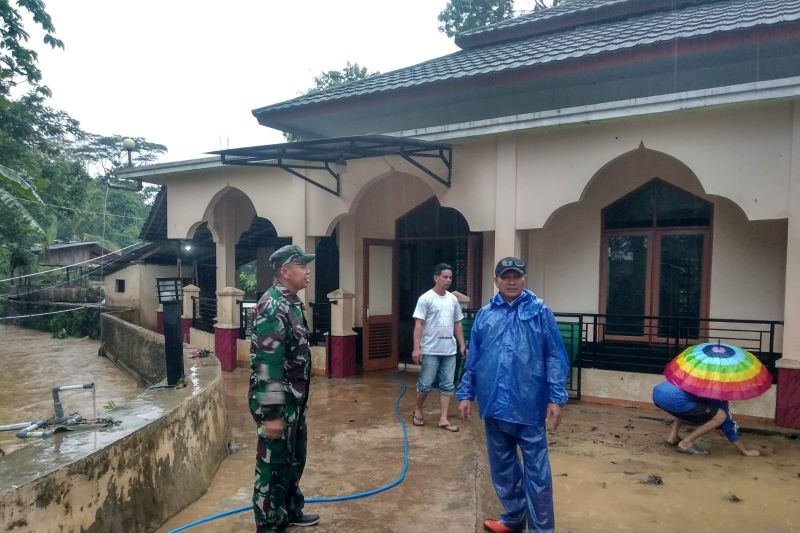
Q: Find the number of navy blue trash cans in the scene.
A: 0